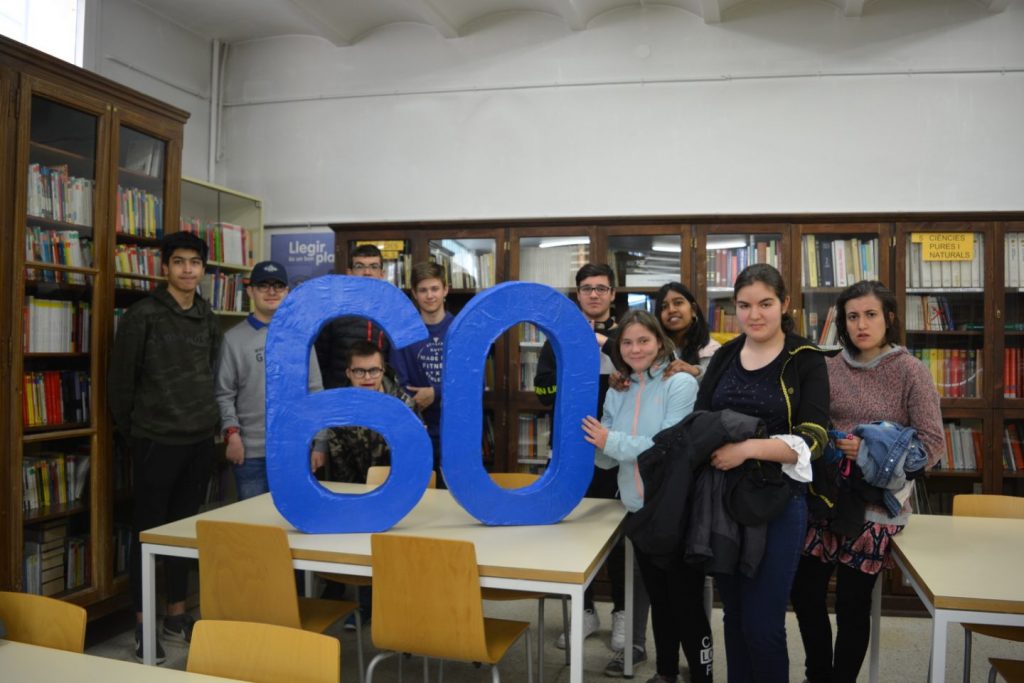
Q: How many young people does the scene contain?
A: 10